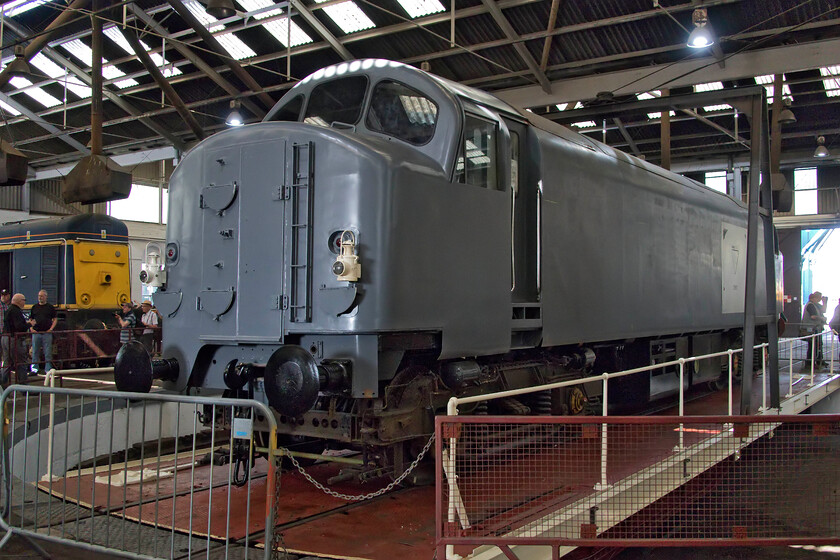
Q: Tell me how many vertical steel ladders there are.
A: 1